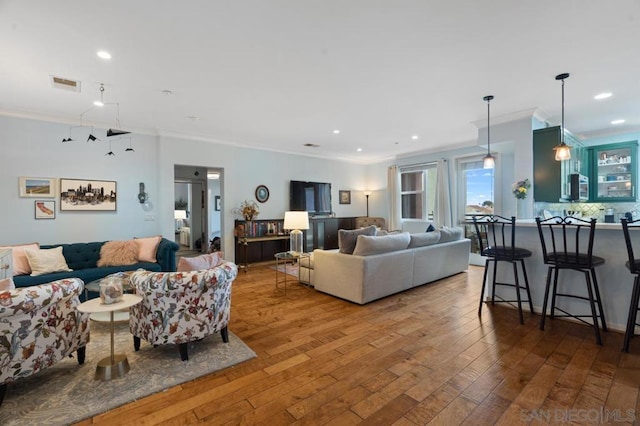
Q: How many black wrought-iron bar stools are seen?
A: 3